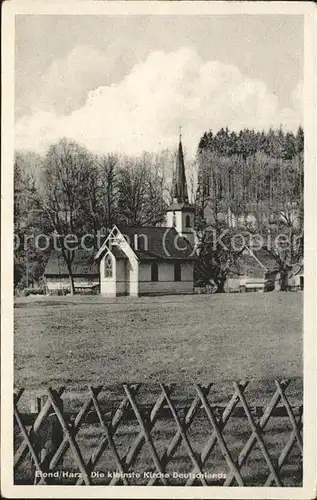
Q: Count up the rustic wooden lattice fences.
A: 1